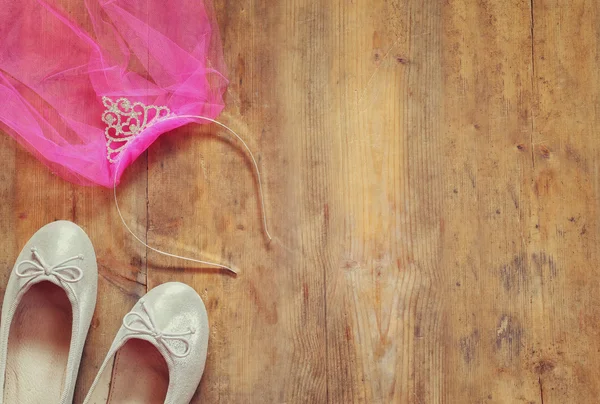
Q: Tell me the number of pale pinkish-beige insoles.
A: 2